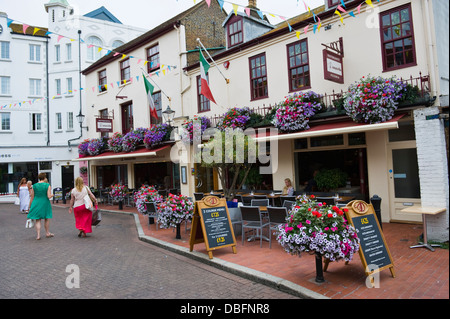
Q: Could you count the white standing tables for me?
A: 1